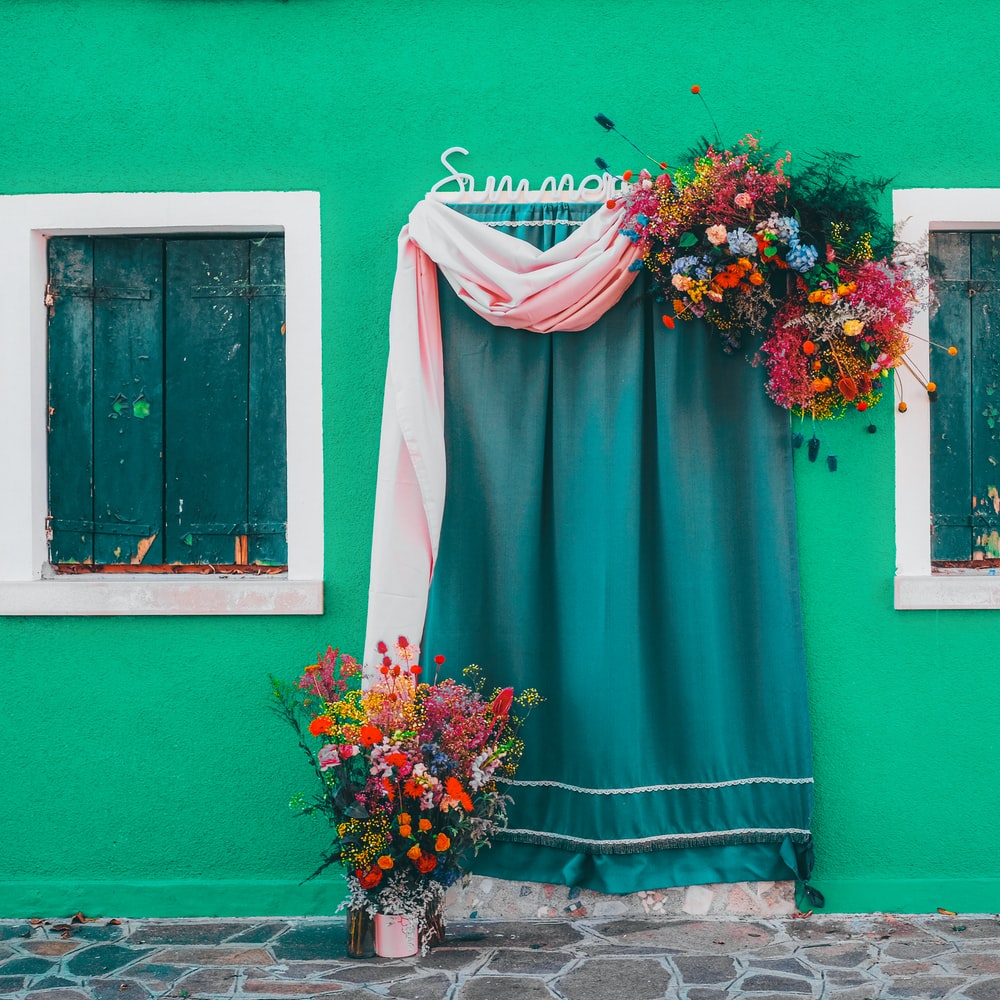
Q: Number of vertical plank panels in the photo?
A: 6